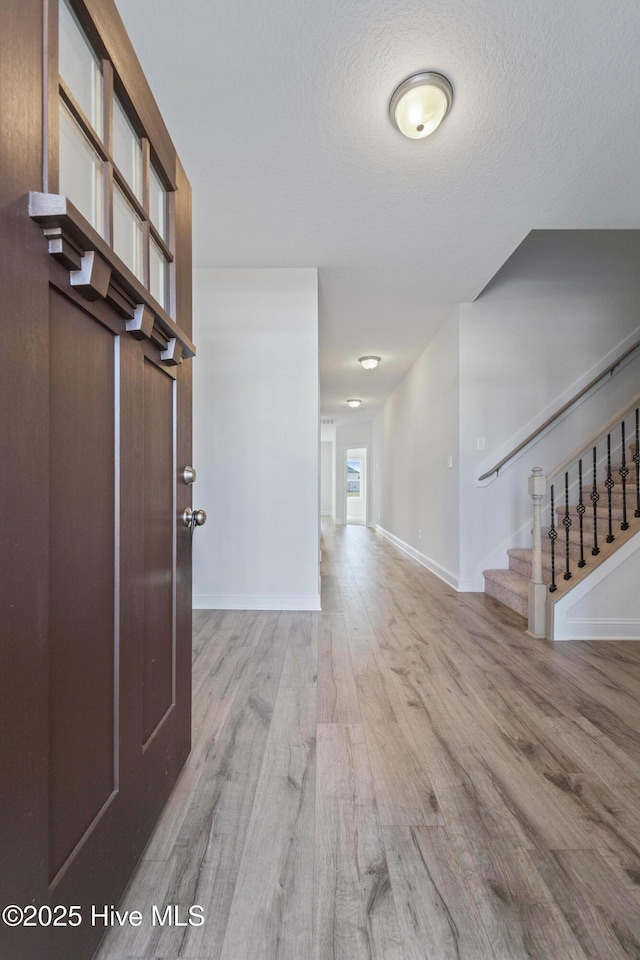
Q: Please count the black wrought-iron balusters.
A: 7